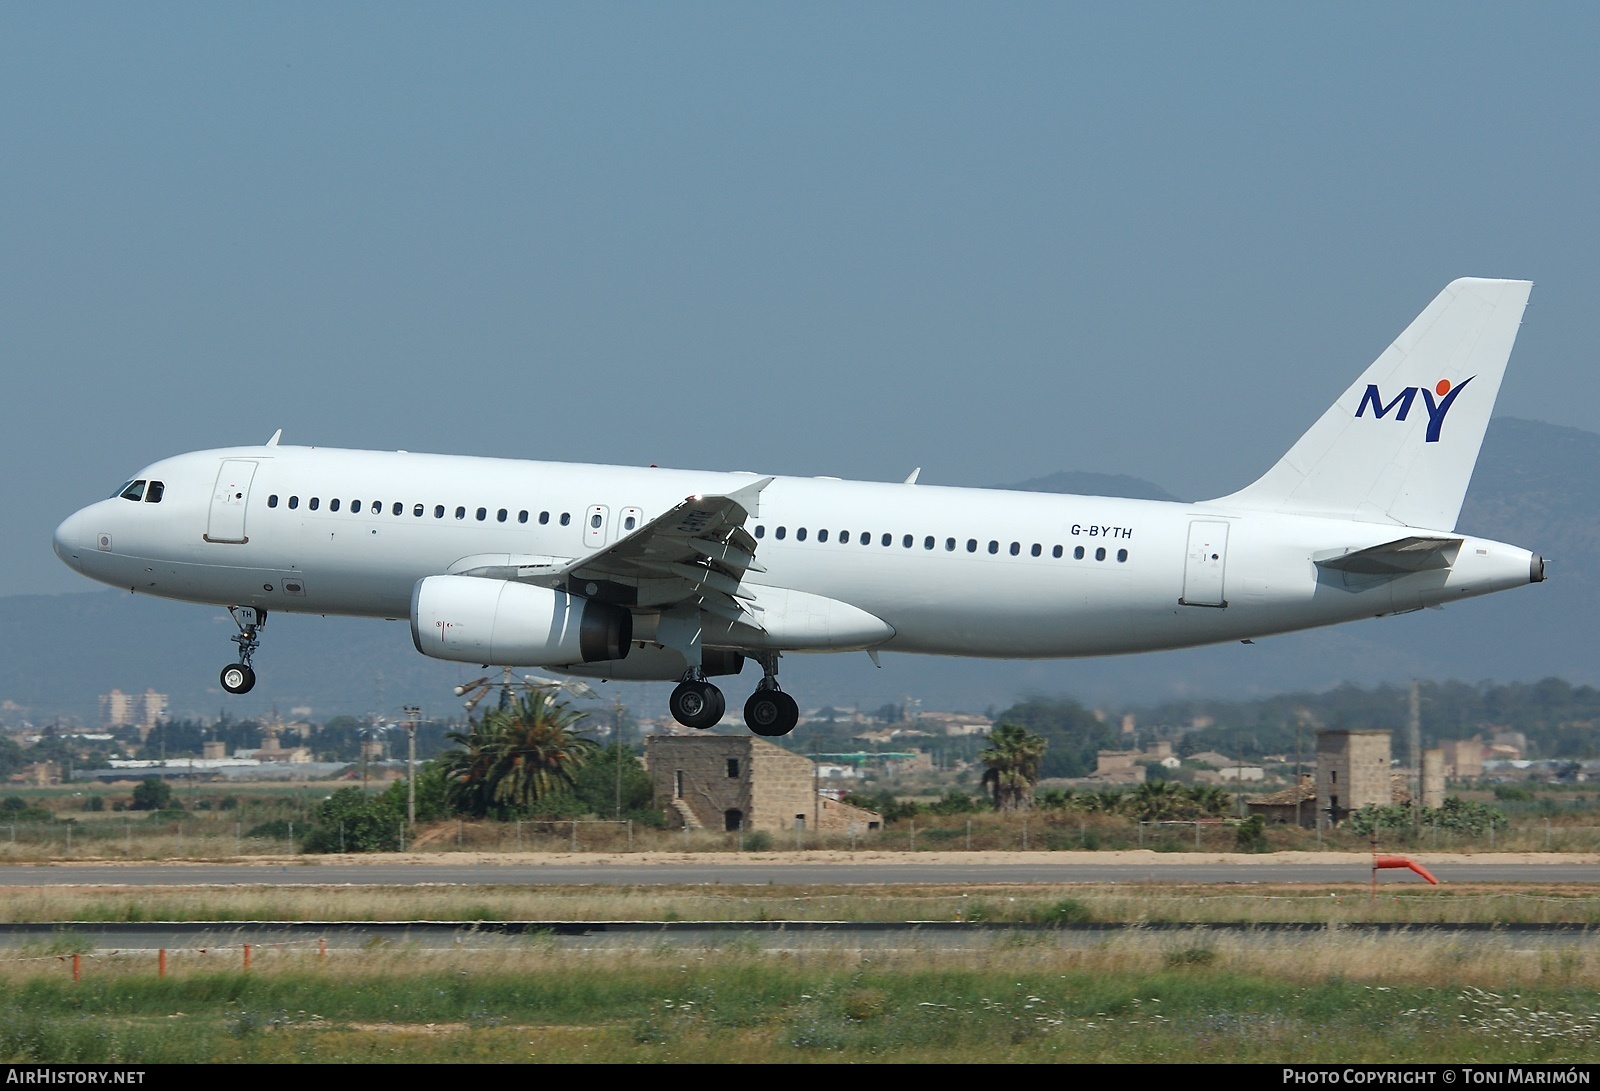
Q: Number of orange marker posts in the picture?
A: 4